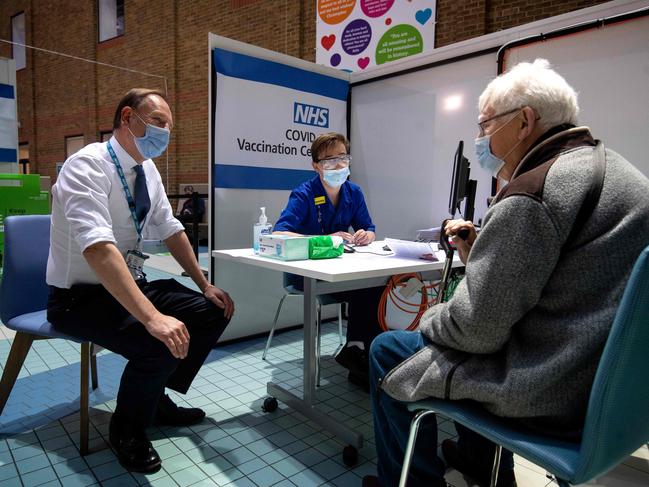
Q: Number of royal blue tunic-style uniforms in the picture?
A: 1